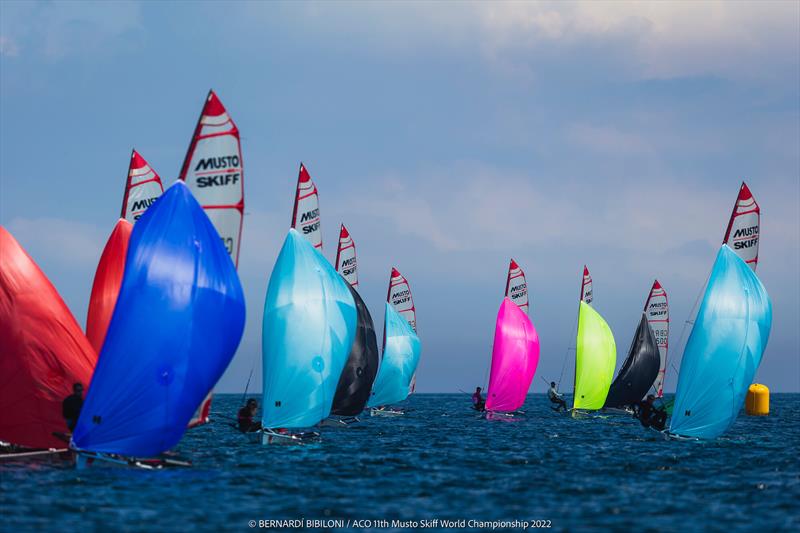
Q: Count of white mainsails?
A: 9